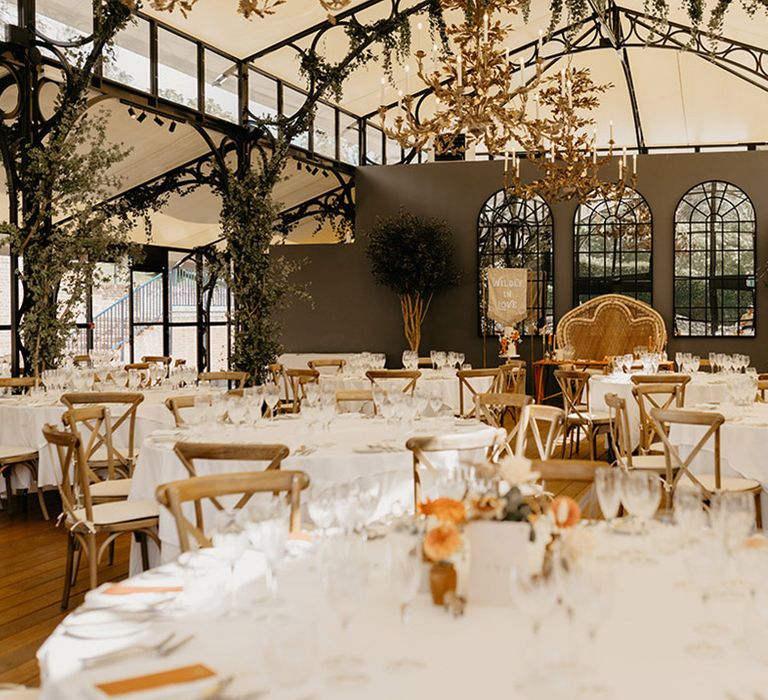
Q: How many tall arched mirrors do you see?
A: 3